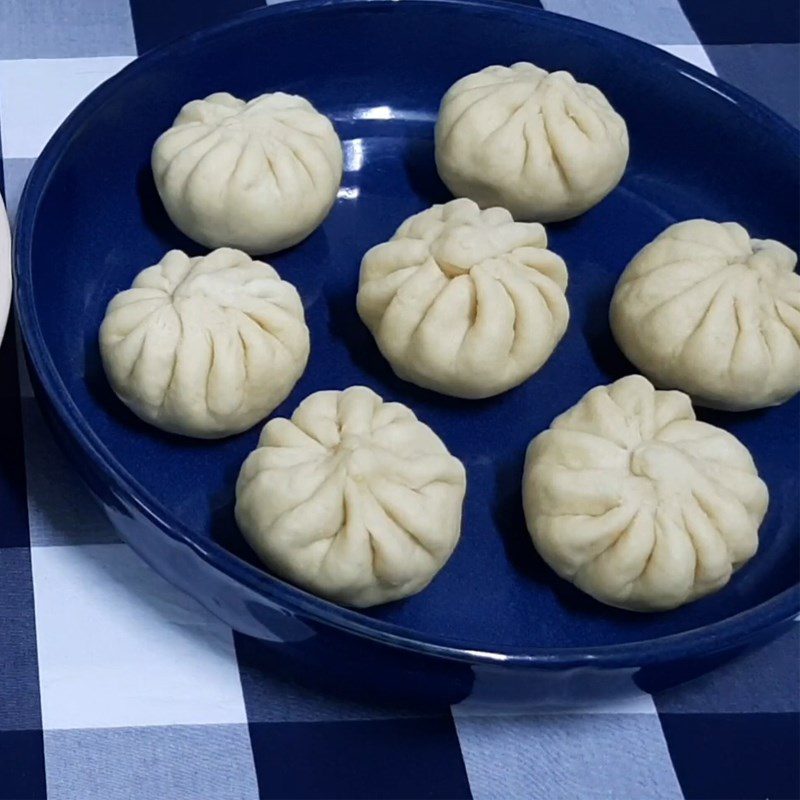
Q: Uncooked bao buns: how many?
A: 7